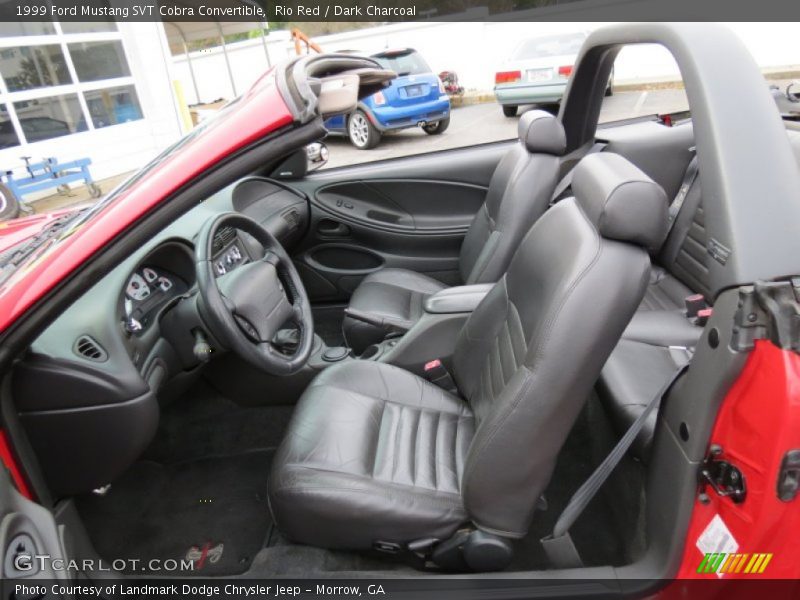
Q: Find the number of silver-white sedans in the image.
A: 1